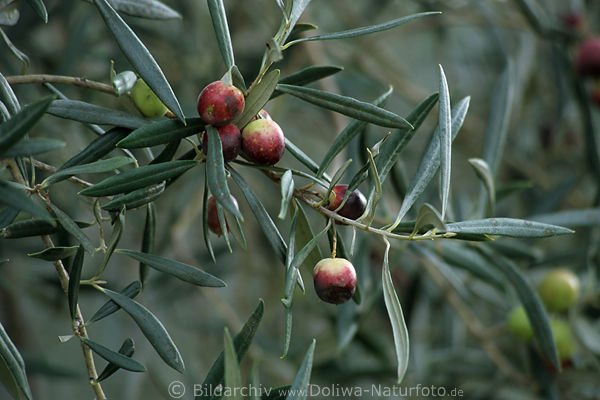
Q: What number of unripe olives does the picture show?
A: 4